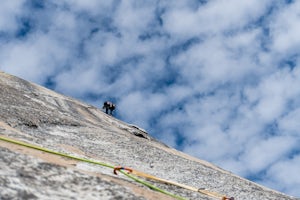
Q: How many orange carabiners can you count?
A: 2